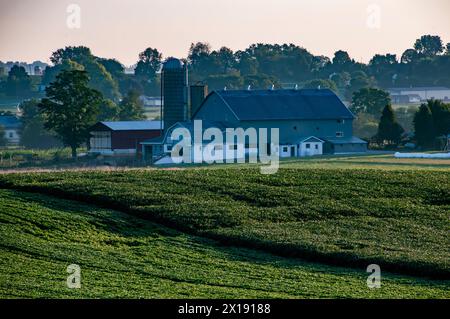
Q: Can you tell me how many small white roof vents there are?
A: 5